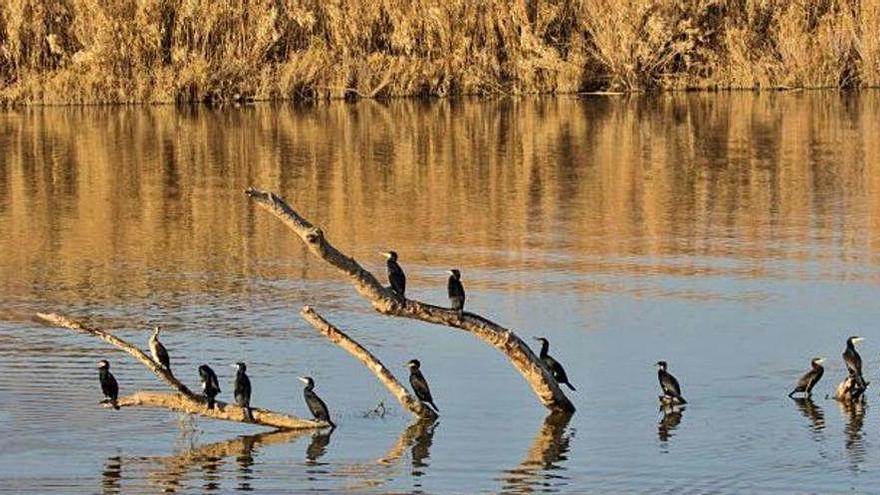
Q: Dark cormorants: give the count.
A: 11